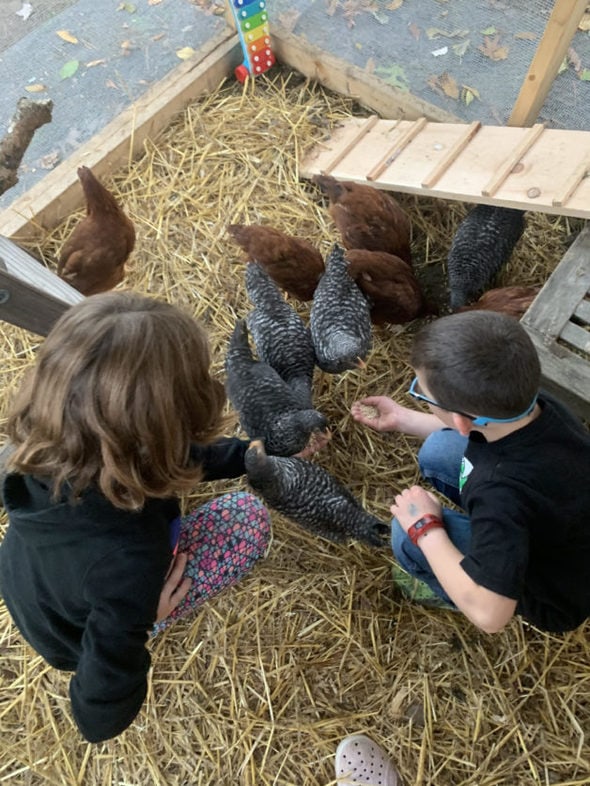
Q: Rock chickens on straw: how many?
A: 5